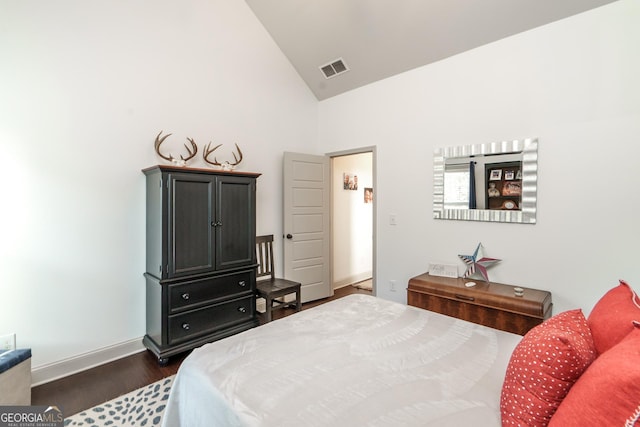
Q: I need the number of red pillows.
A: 3